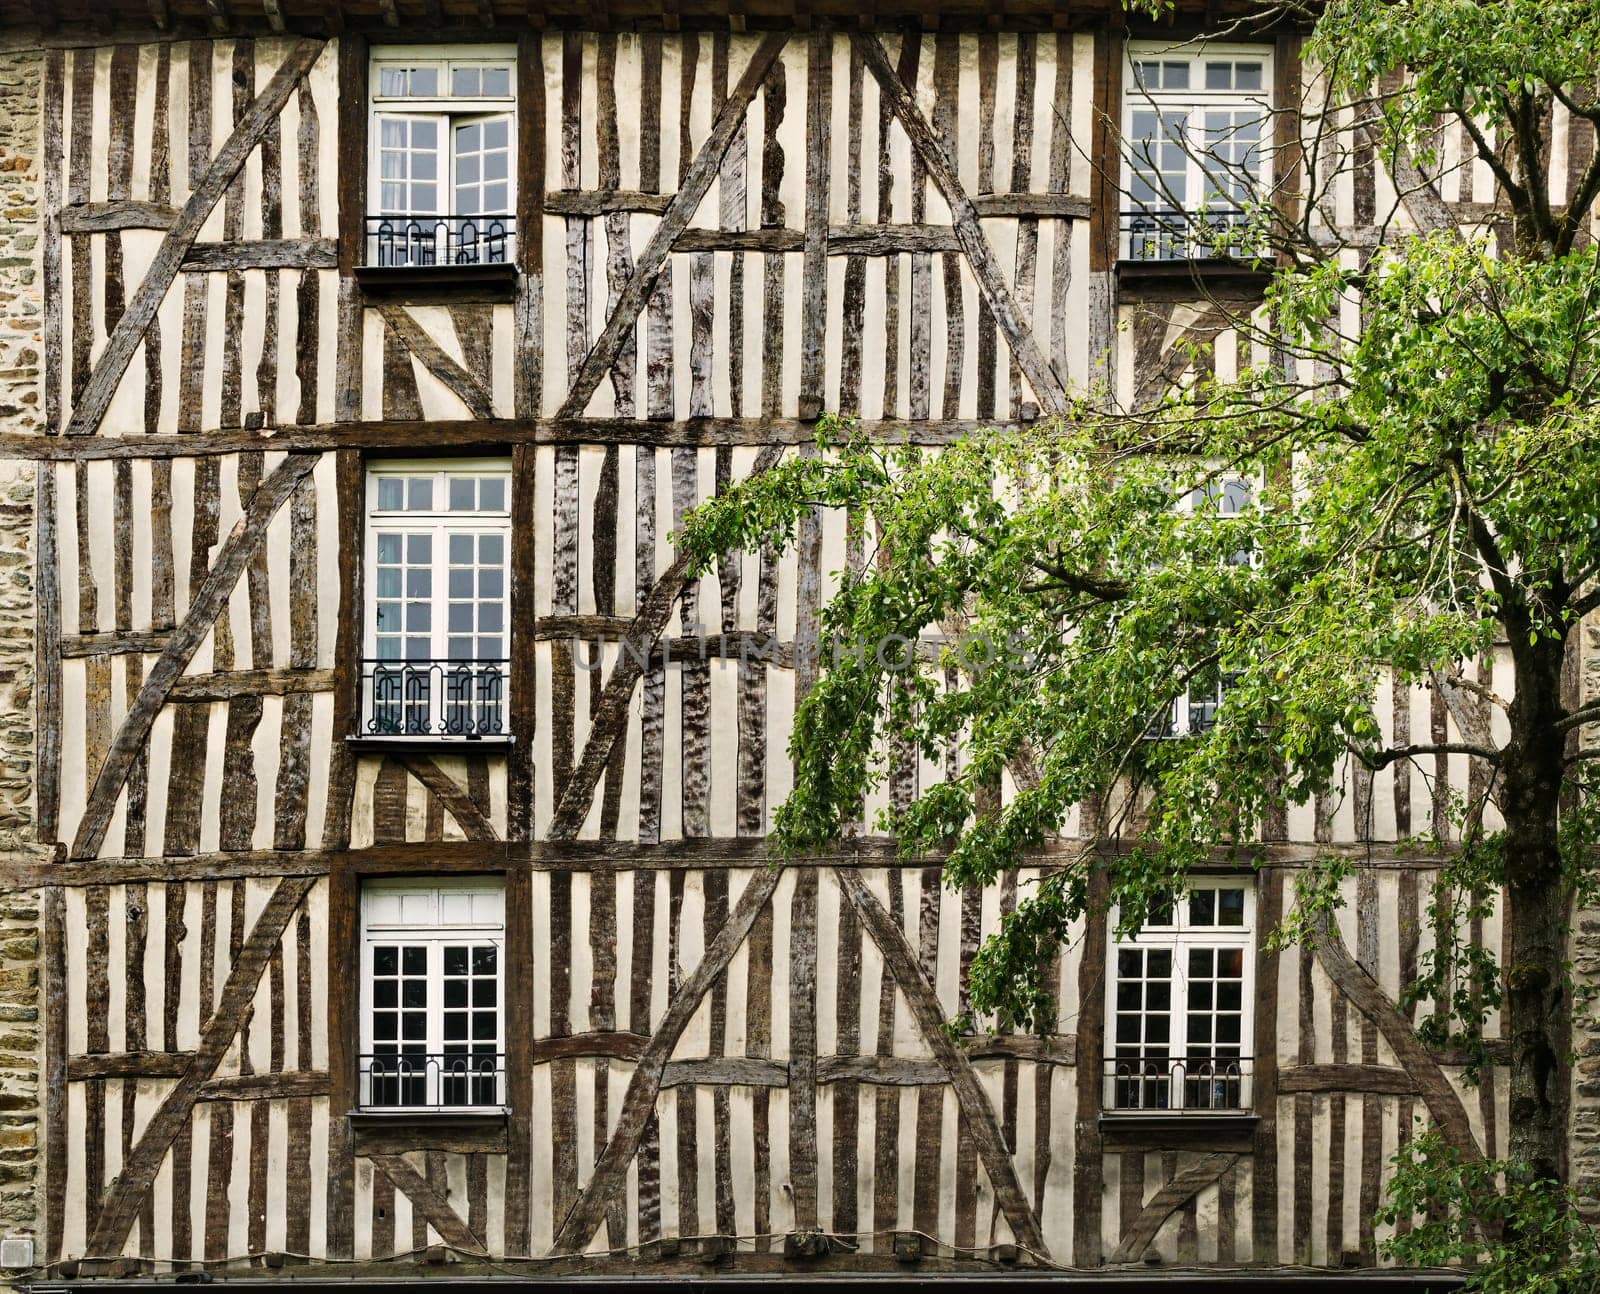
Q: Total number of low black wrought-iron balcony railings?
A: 6